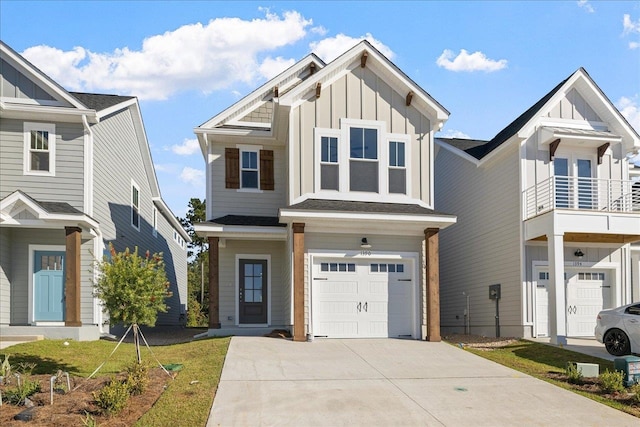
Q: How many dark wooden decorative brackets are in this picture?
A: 7